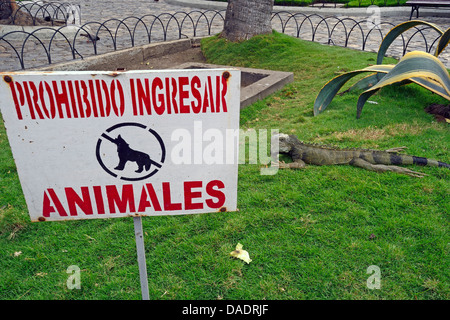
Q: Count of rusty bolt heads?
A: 4